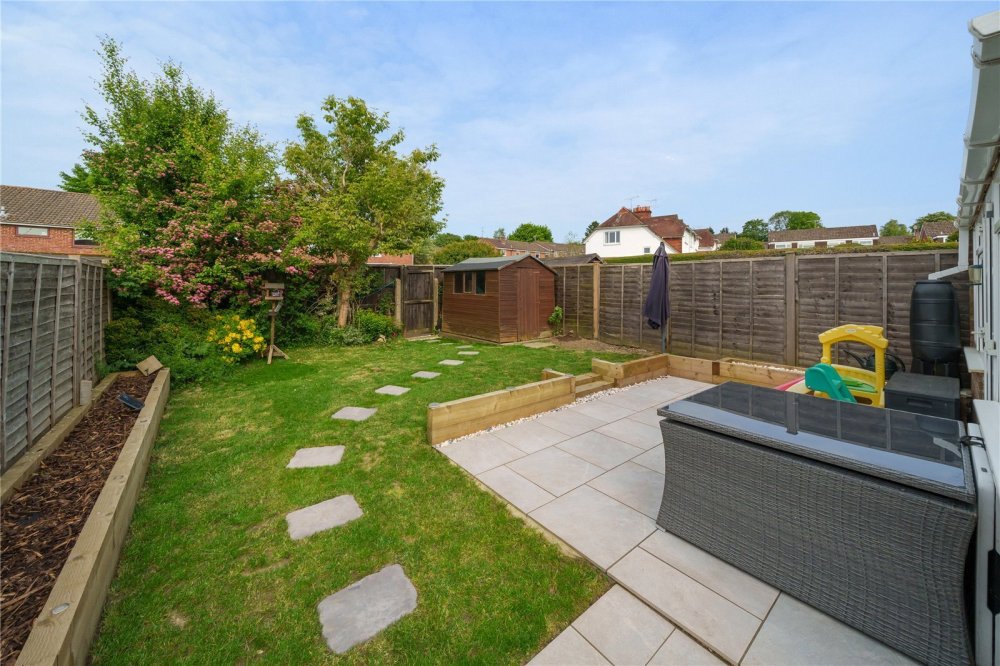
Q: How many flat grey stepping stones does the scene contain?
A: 11